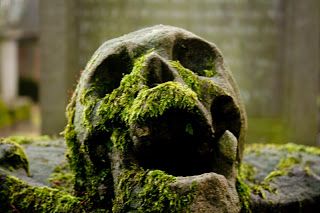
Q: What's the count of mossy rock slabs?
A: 2